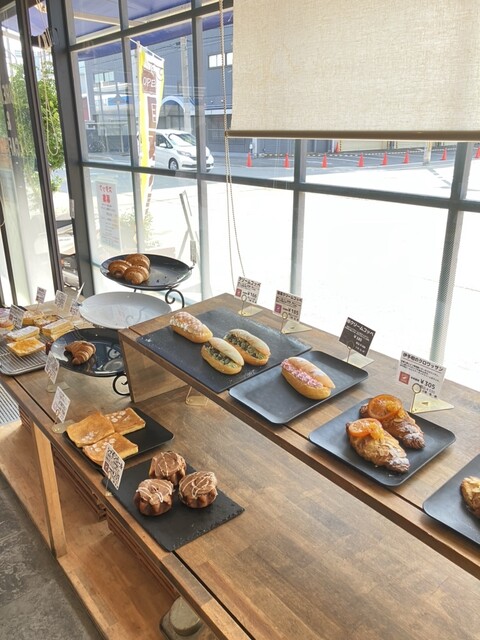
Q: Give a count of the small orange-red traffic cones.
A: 9